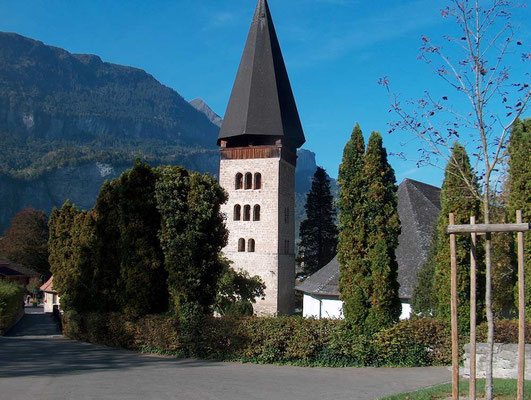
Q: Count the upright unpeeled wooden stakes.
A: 3